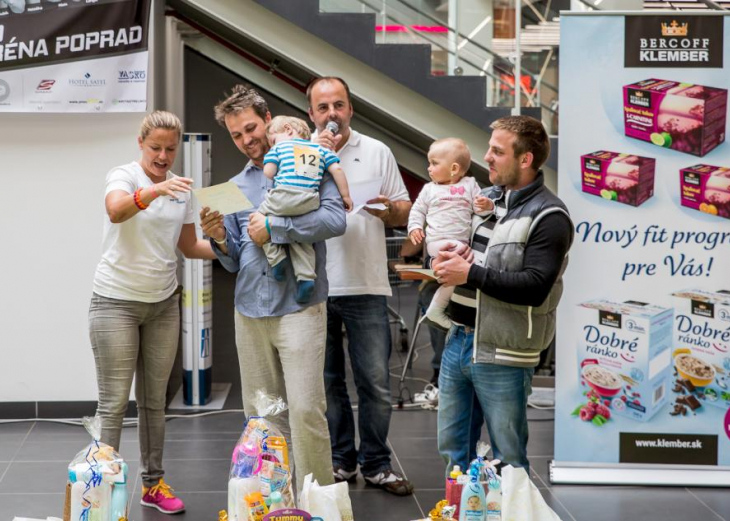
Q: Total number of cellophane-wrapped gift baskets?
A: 3